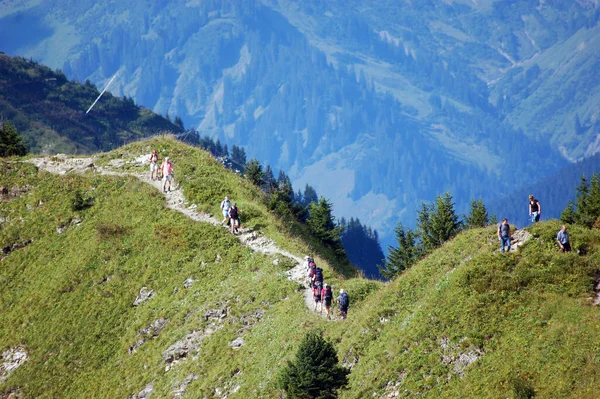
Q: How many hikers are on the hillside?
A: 13